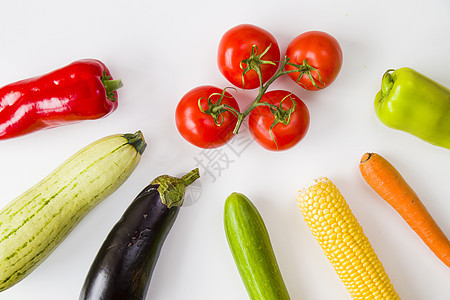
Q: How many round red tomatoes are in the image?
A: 4